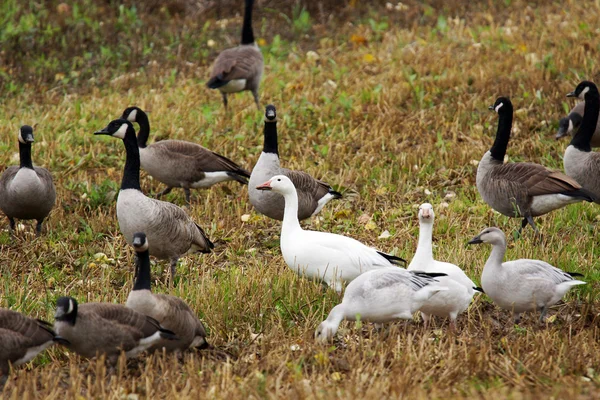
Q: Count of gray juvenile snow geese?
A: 2